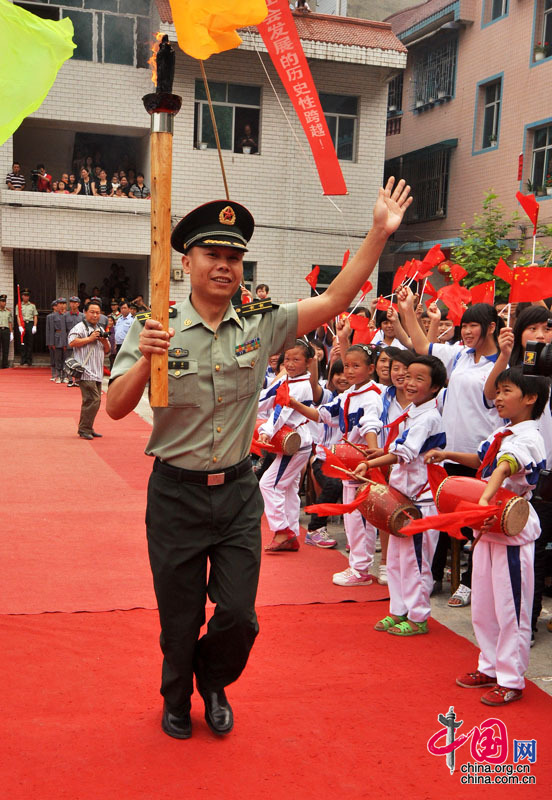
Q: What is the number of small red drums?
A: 4